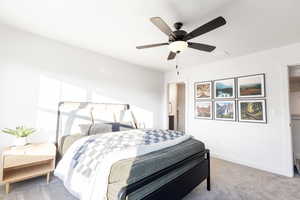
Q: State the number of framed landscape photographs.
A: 6